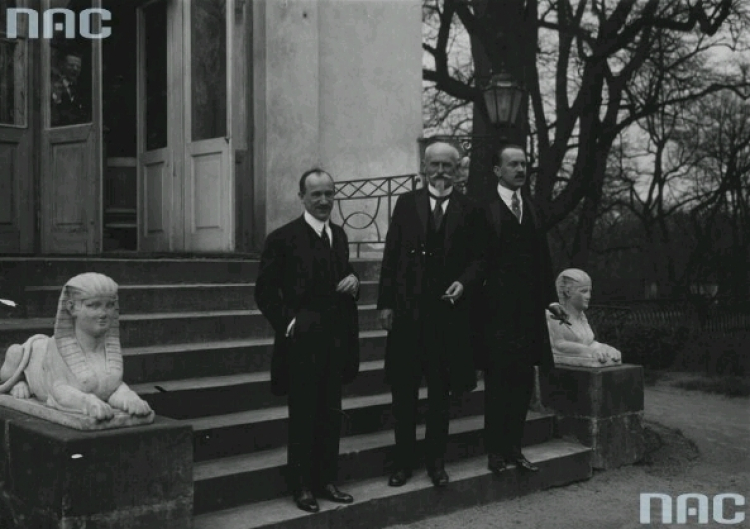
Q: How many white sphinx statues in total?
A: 2